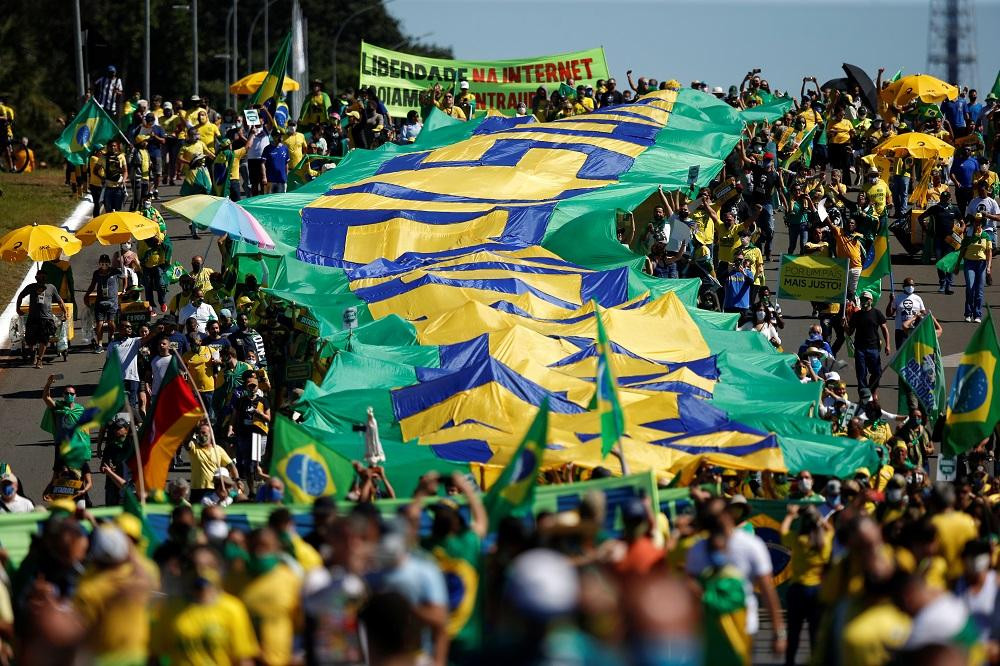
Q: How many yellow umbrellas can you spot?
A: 5